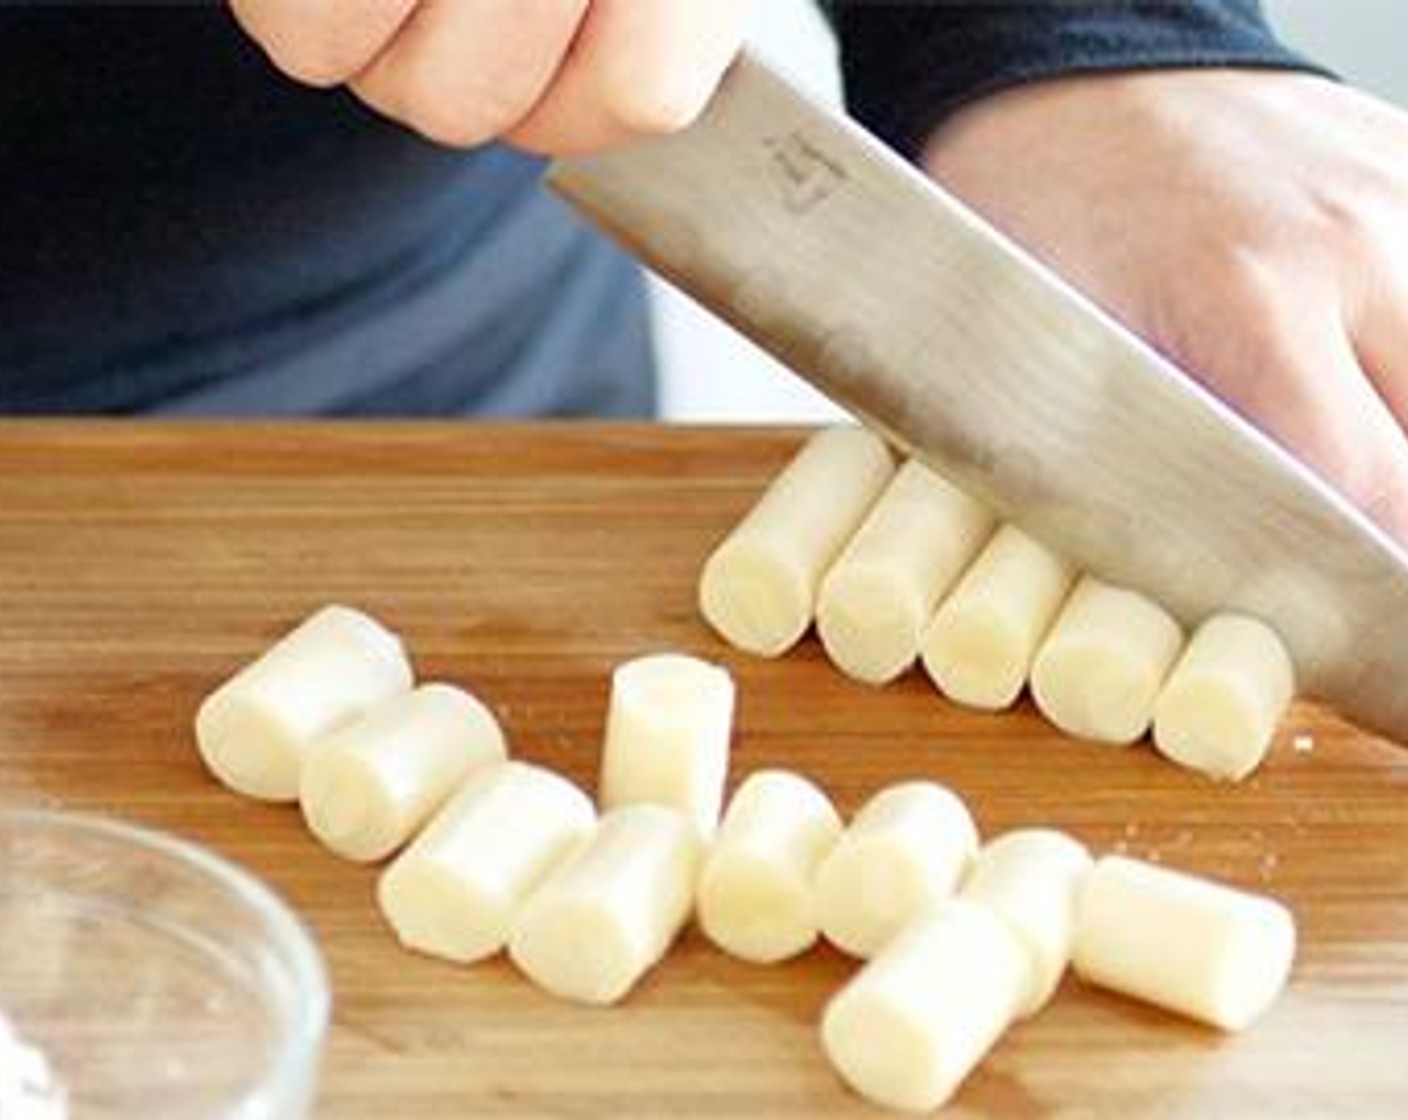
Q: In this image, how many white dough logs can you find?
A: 15